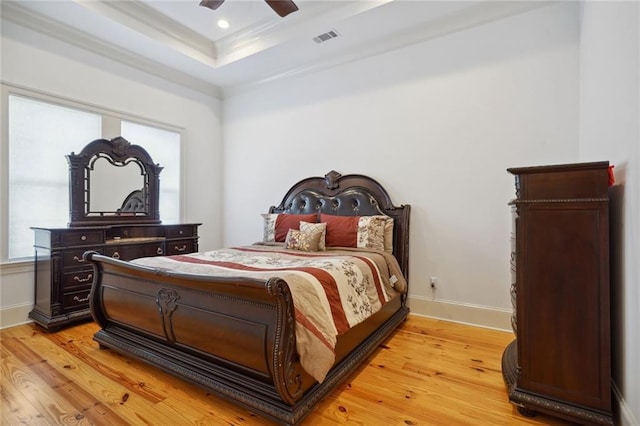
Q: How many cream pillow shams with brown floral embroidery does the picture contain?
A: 2